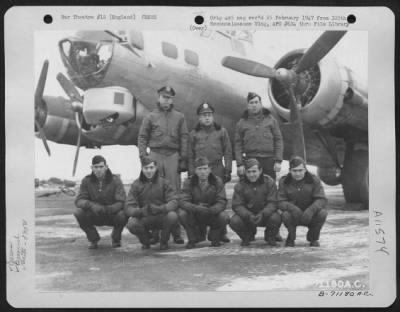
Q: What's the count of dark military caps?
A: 8